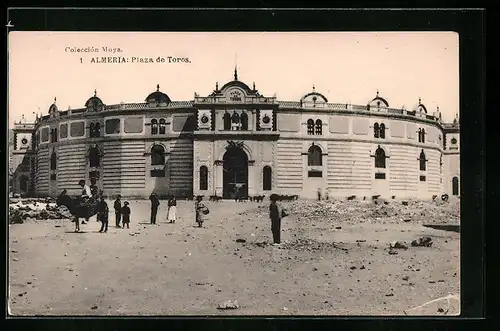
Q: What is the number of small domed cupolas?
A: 6